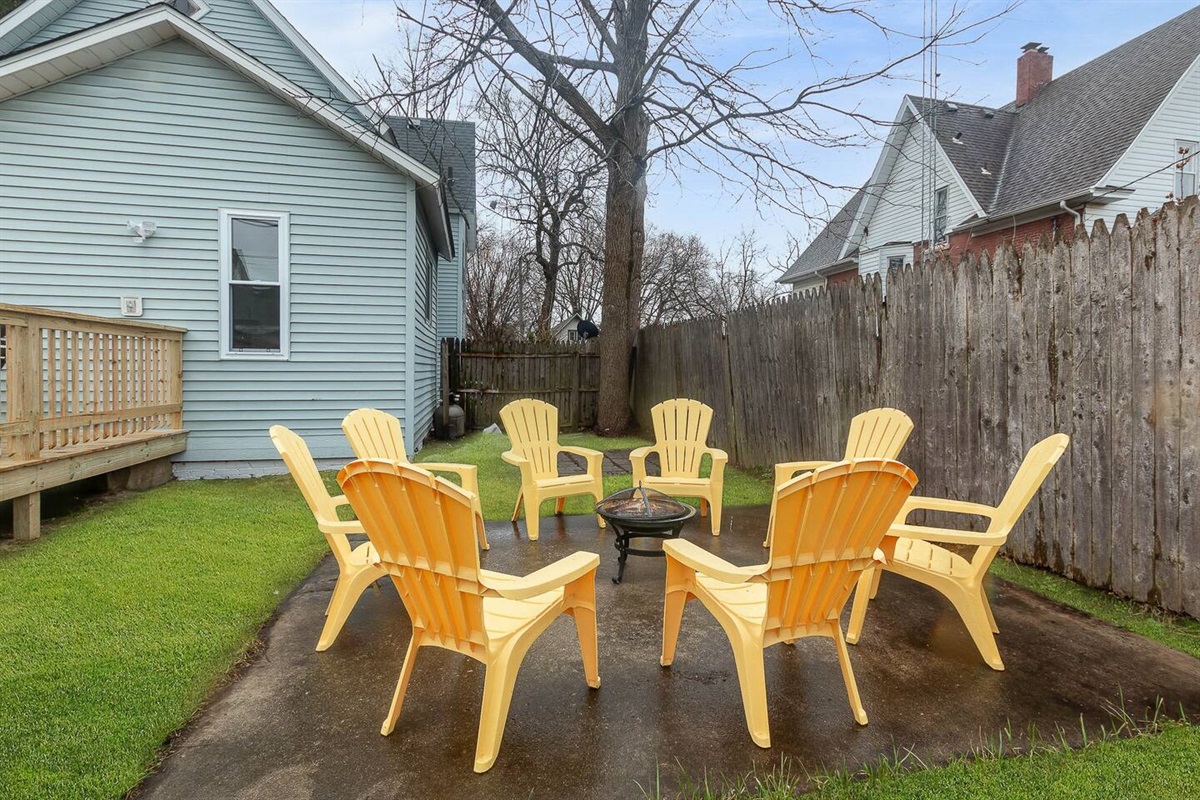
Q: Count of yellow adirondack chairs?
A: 8